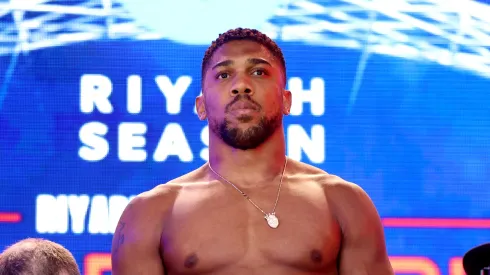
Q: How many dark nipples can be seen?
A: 2